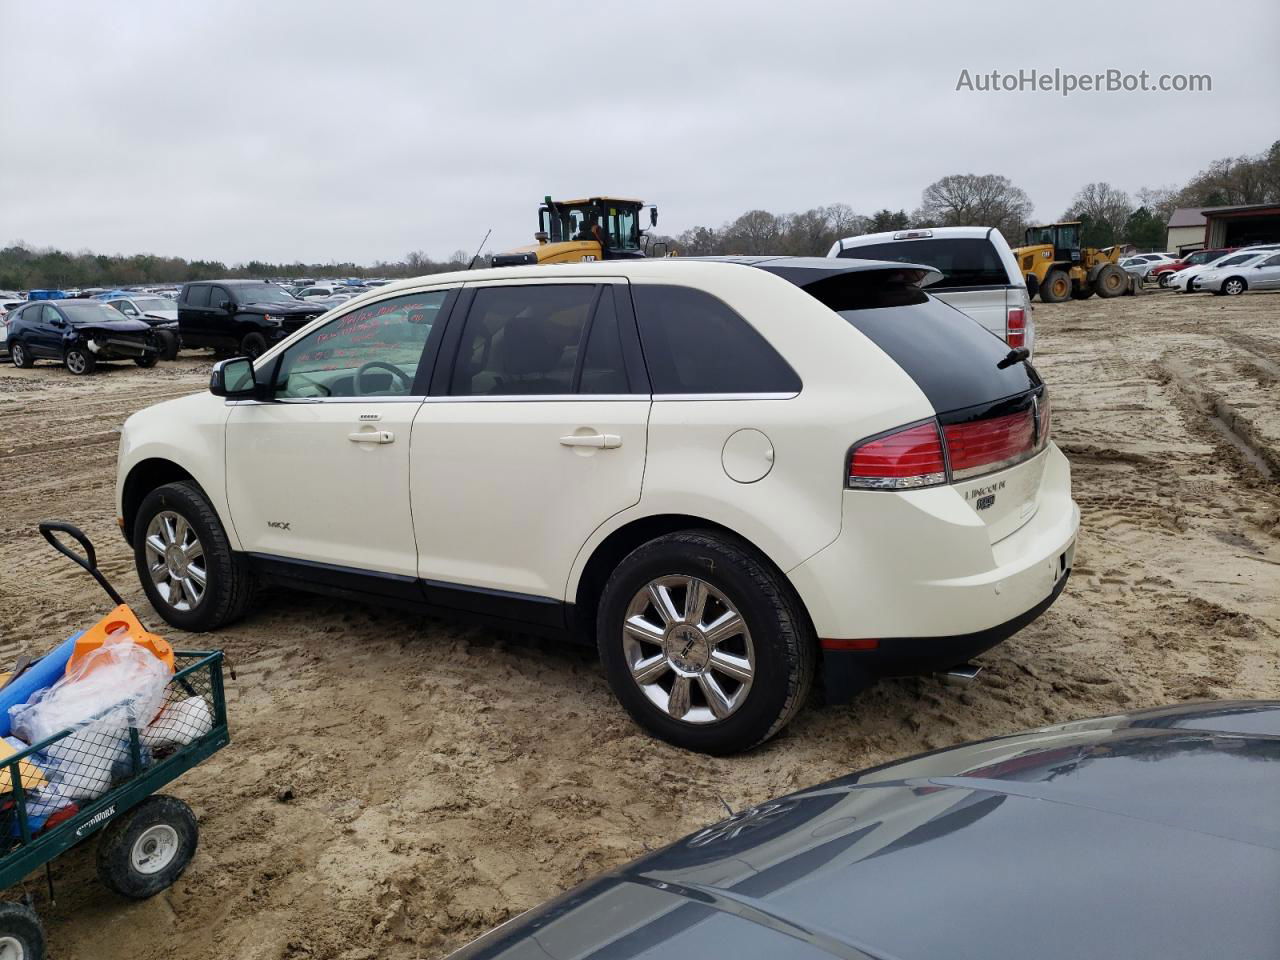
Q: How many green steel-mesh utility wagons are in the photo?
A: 1